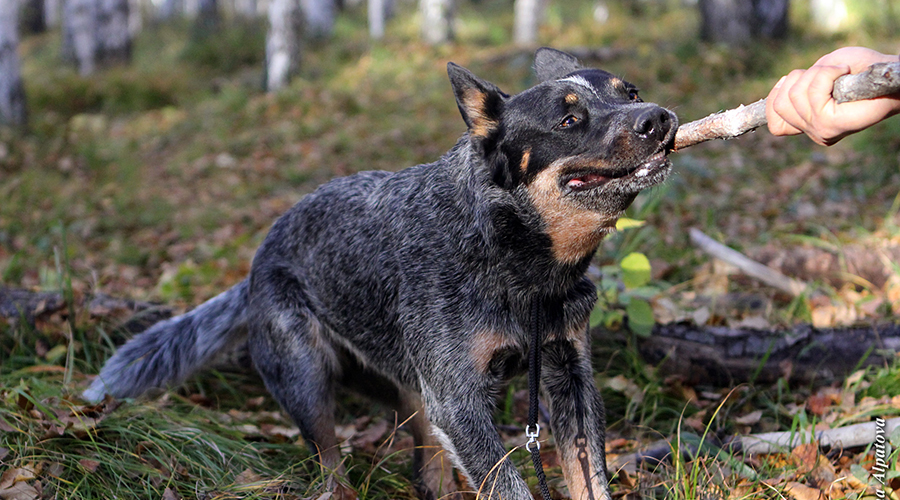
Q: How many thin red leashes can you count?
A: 0